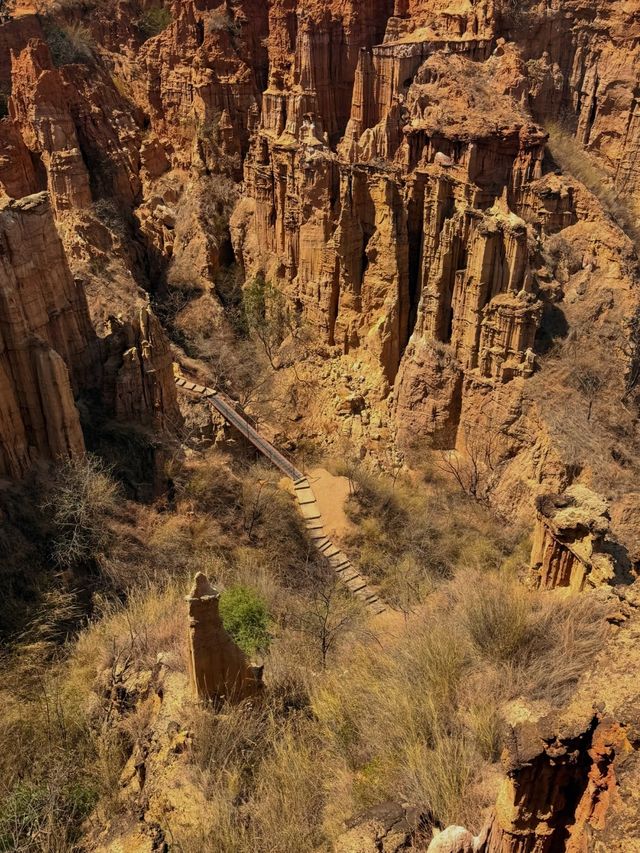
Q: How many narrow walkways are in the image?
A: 1